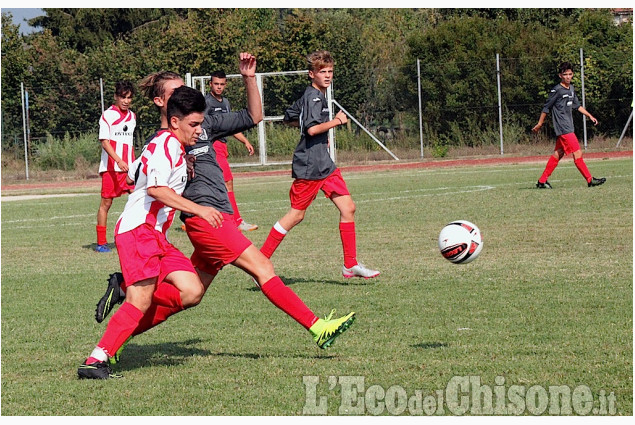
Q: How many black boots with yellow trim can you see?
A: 2